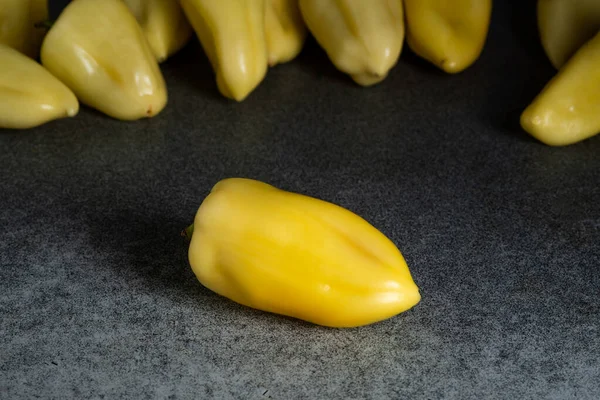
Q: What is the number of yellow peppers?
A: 11